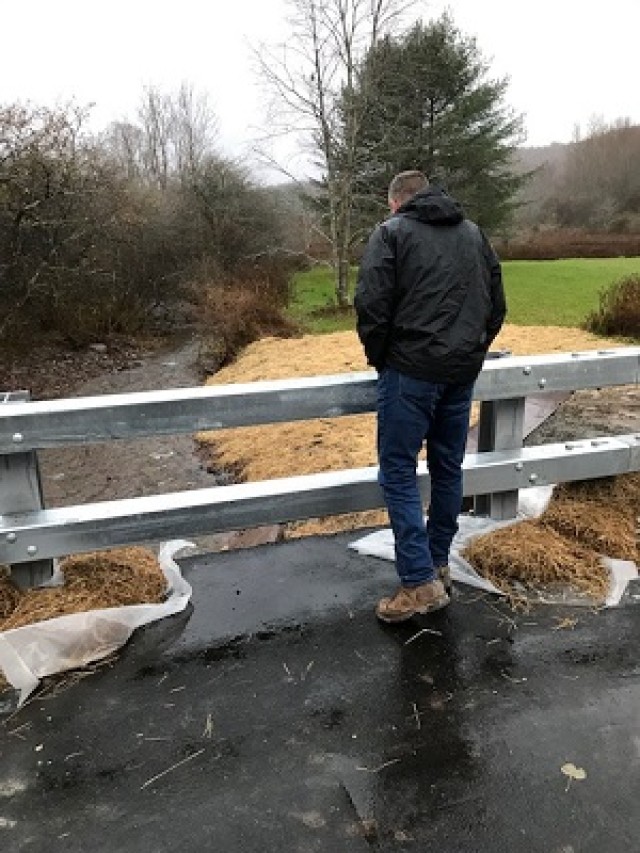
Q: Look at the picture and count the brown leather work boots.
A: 2